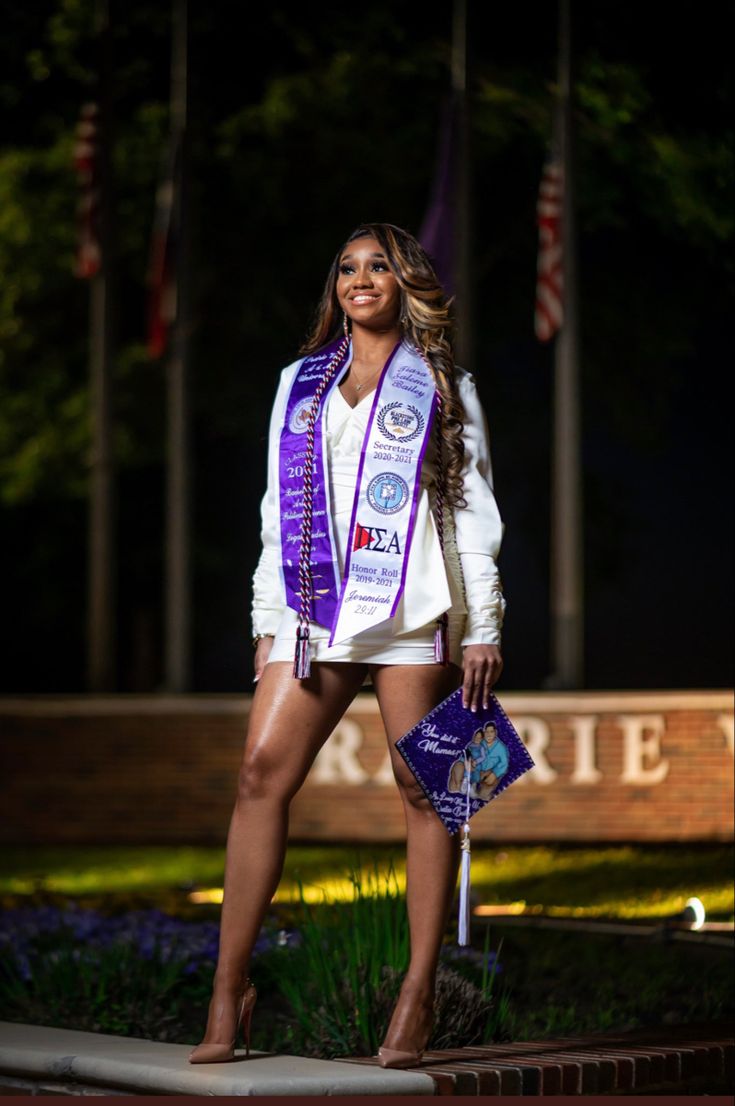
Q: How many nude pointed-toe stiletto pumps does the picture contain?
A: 2